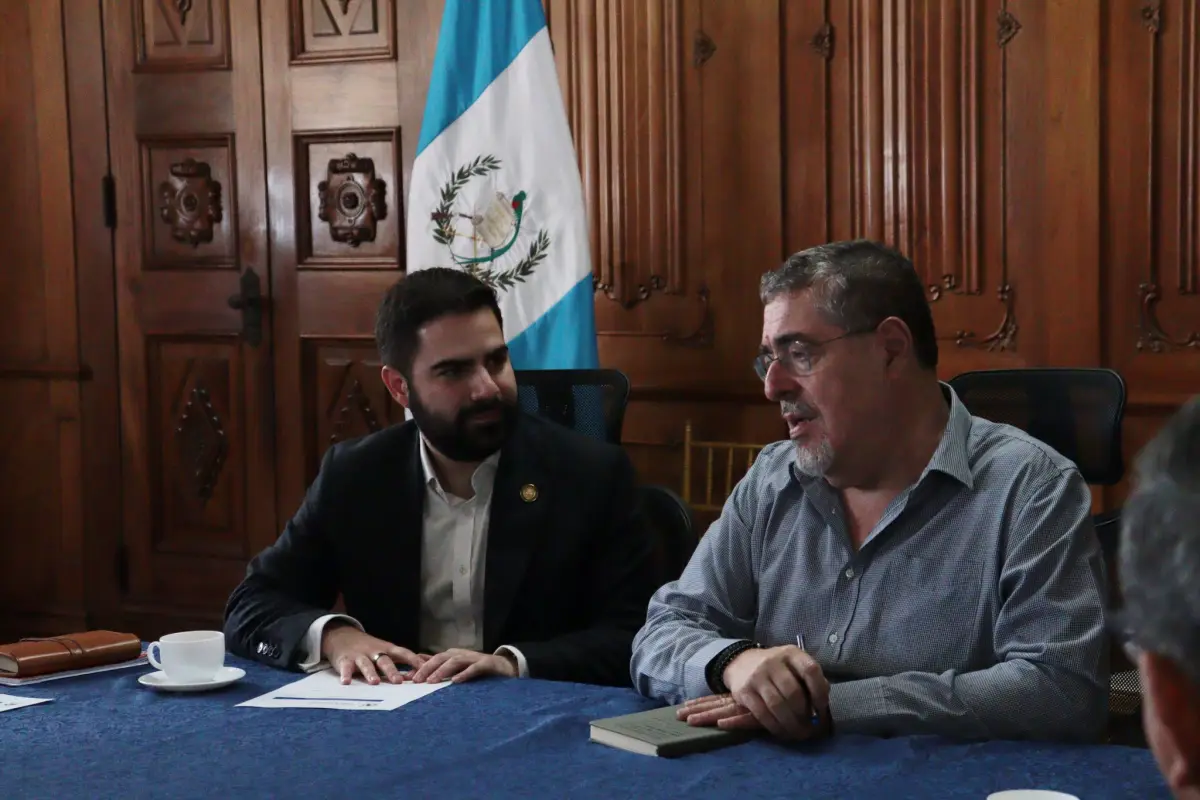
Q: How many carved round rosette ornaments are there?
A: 2